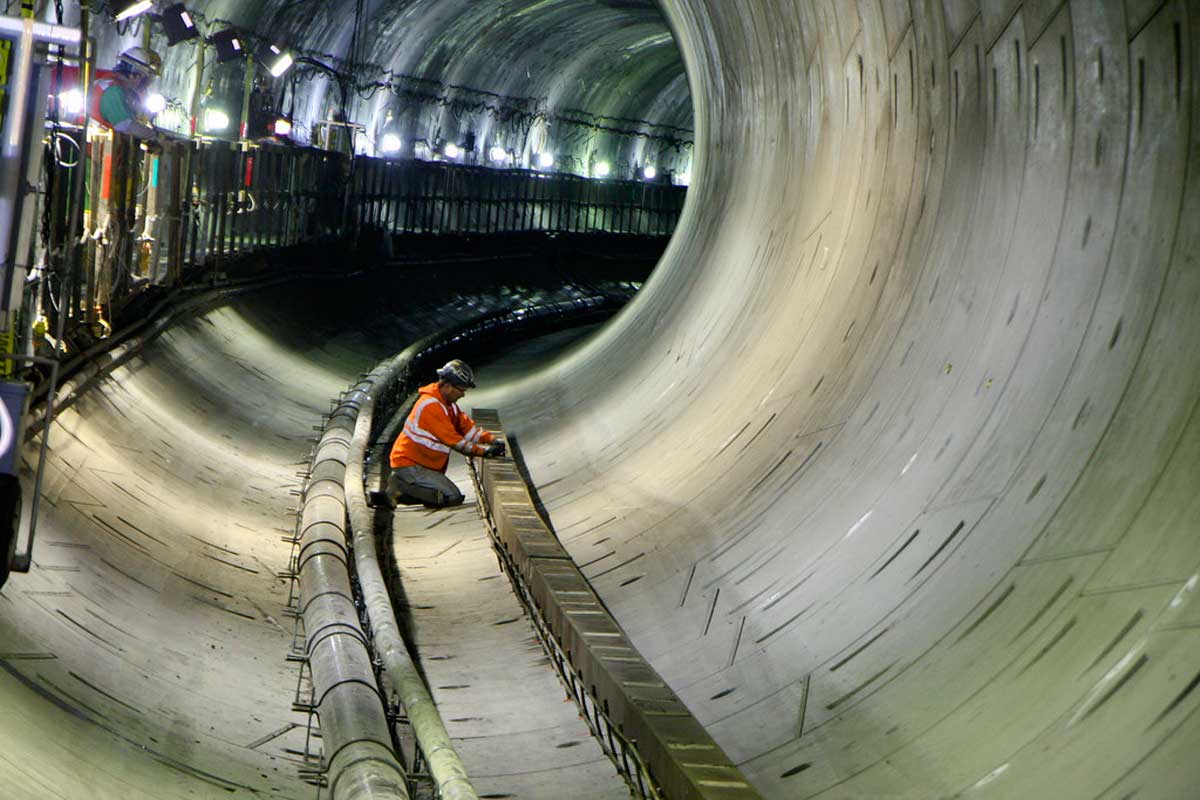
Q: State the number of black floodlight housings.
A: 4